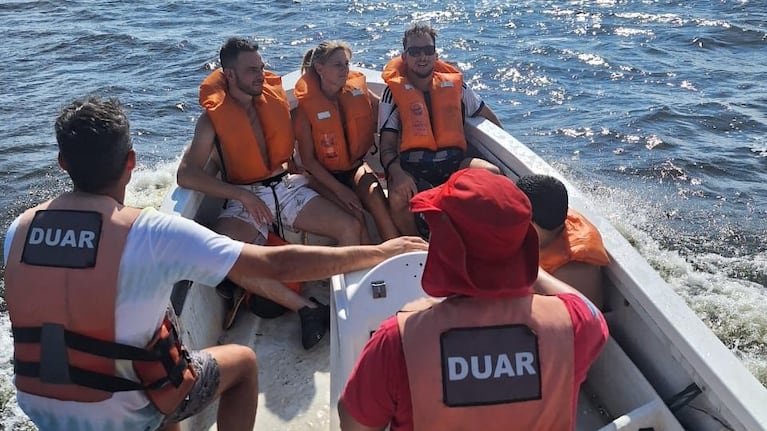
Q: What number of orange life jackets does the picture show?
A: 6